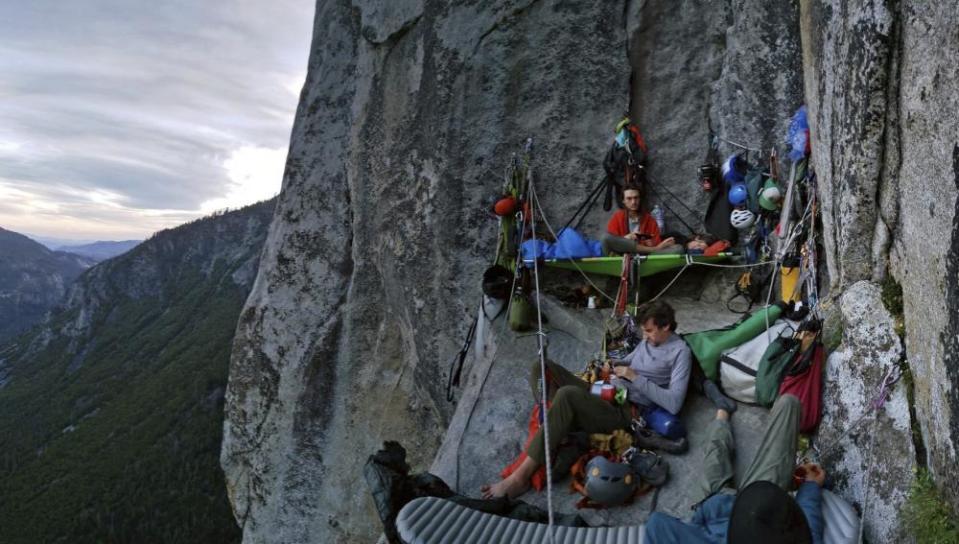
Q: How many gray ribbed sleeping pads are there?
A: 1